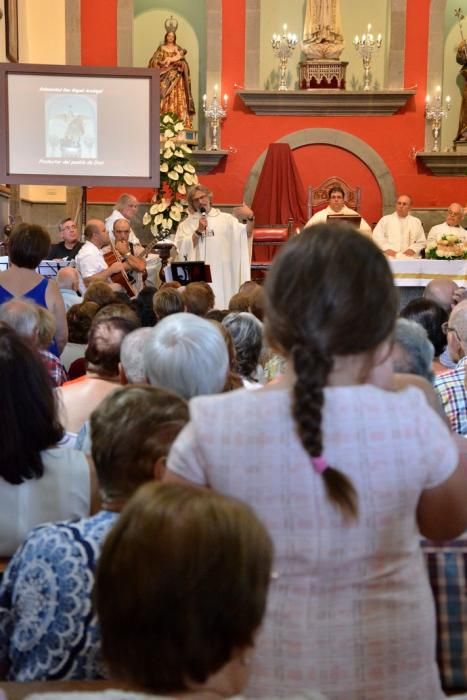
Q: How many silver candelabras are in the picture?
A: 4